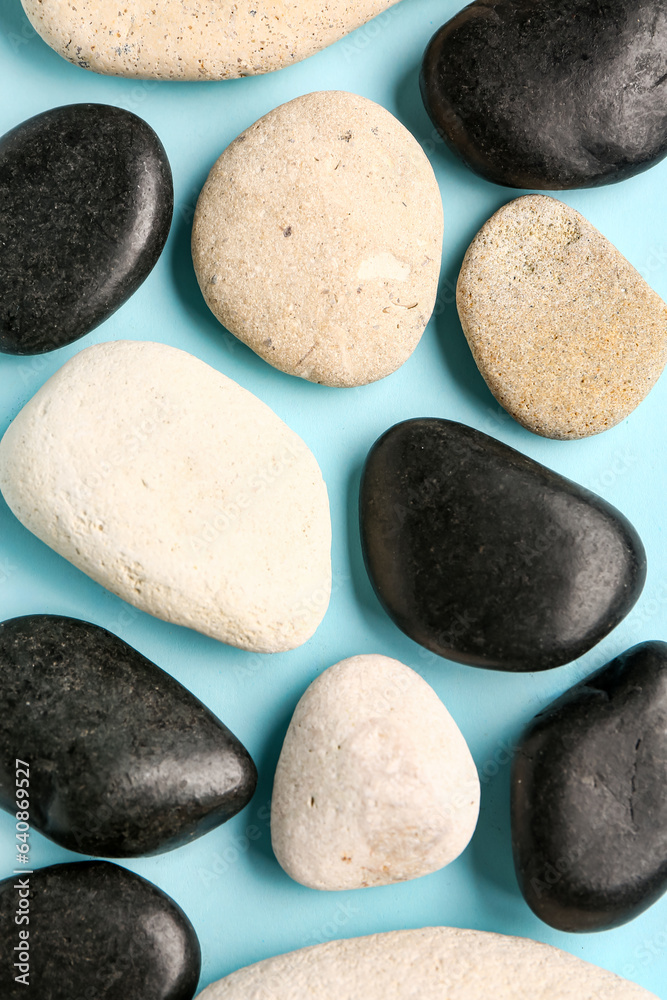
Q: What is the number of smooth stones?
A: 12